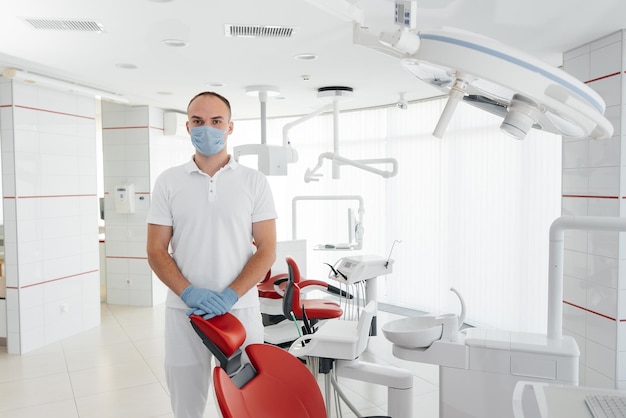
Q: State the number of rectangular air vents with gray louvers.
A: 2